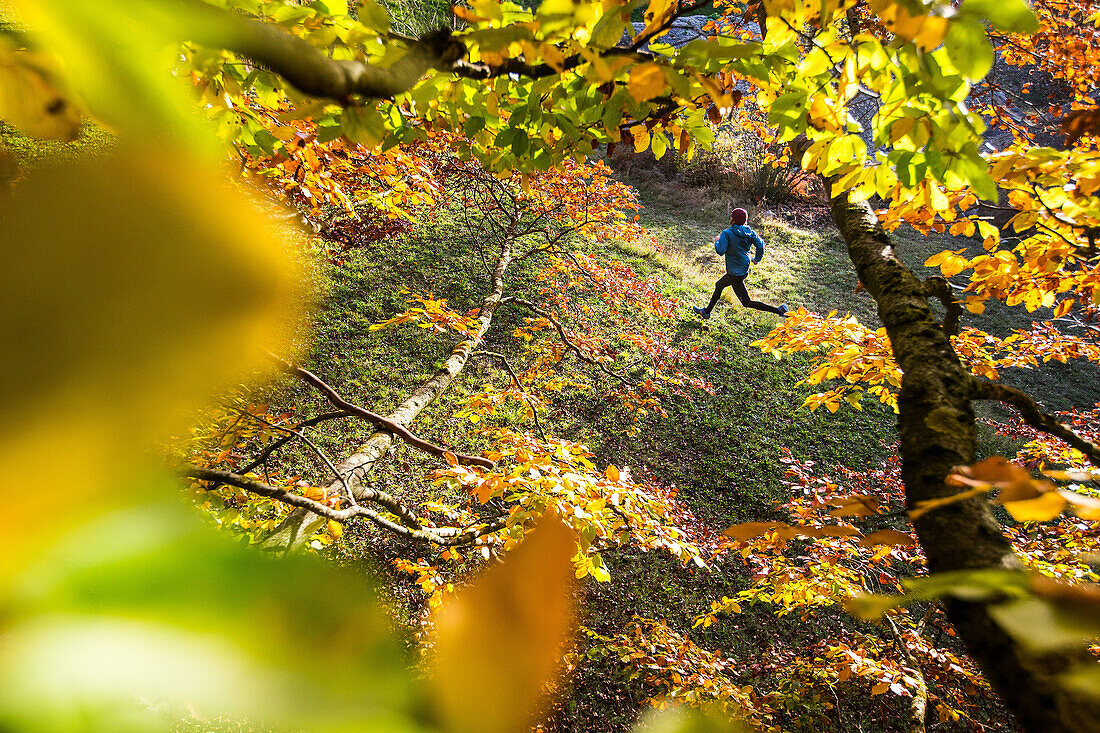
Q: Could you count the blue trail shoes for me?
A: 2